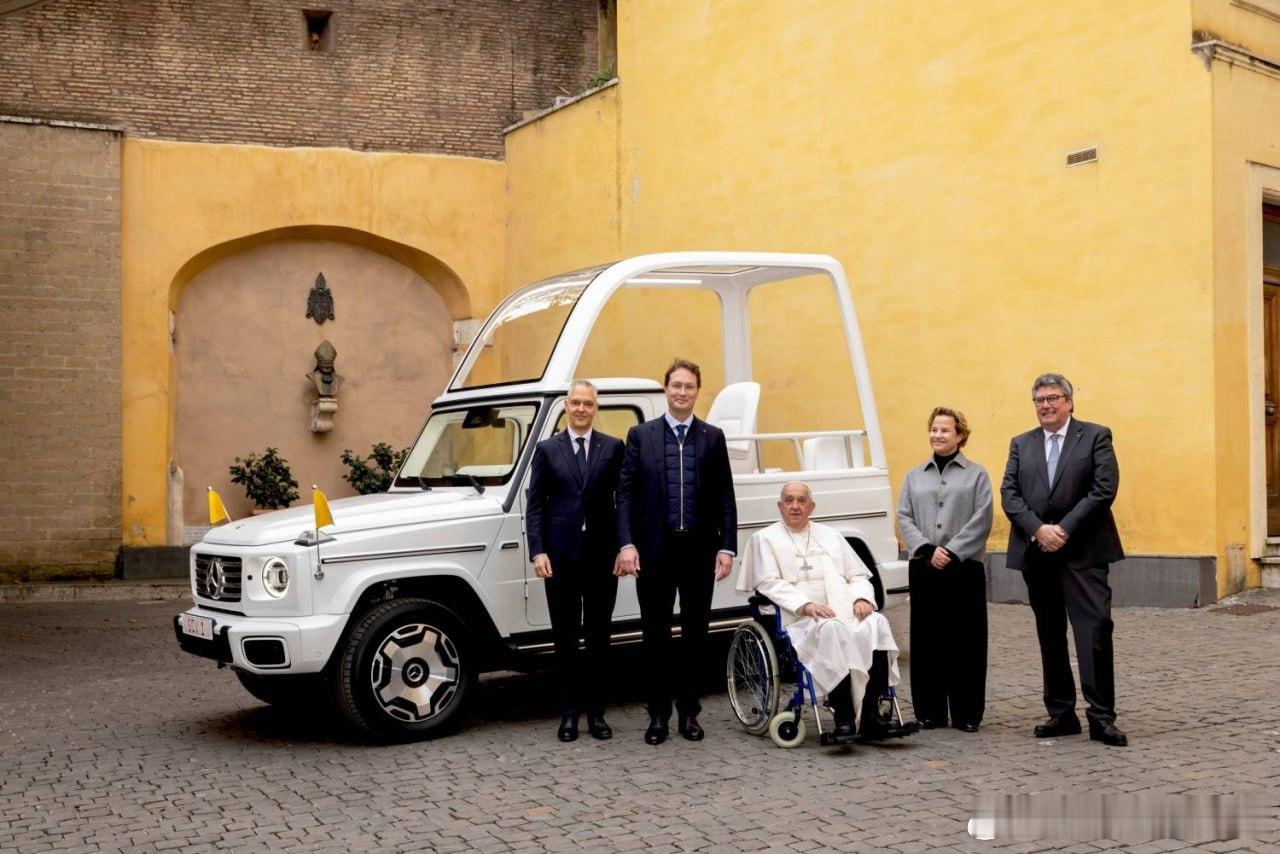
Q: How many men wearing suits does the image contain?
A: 3